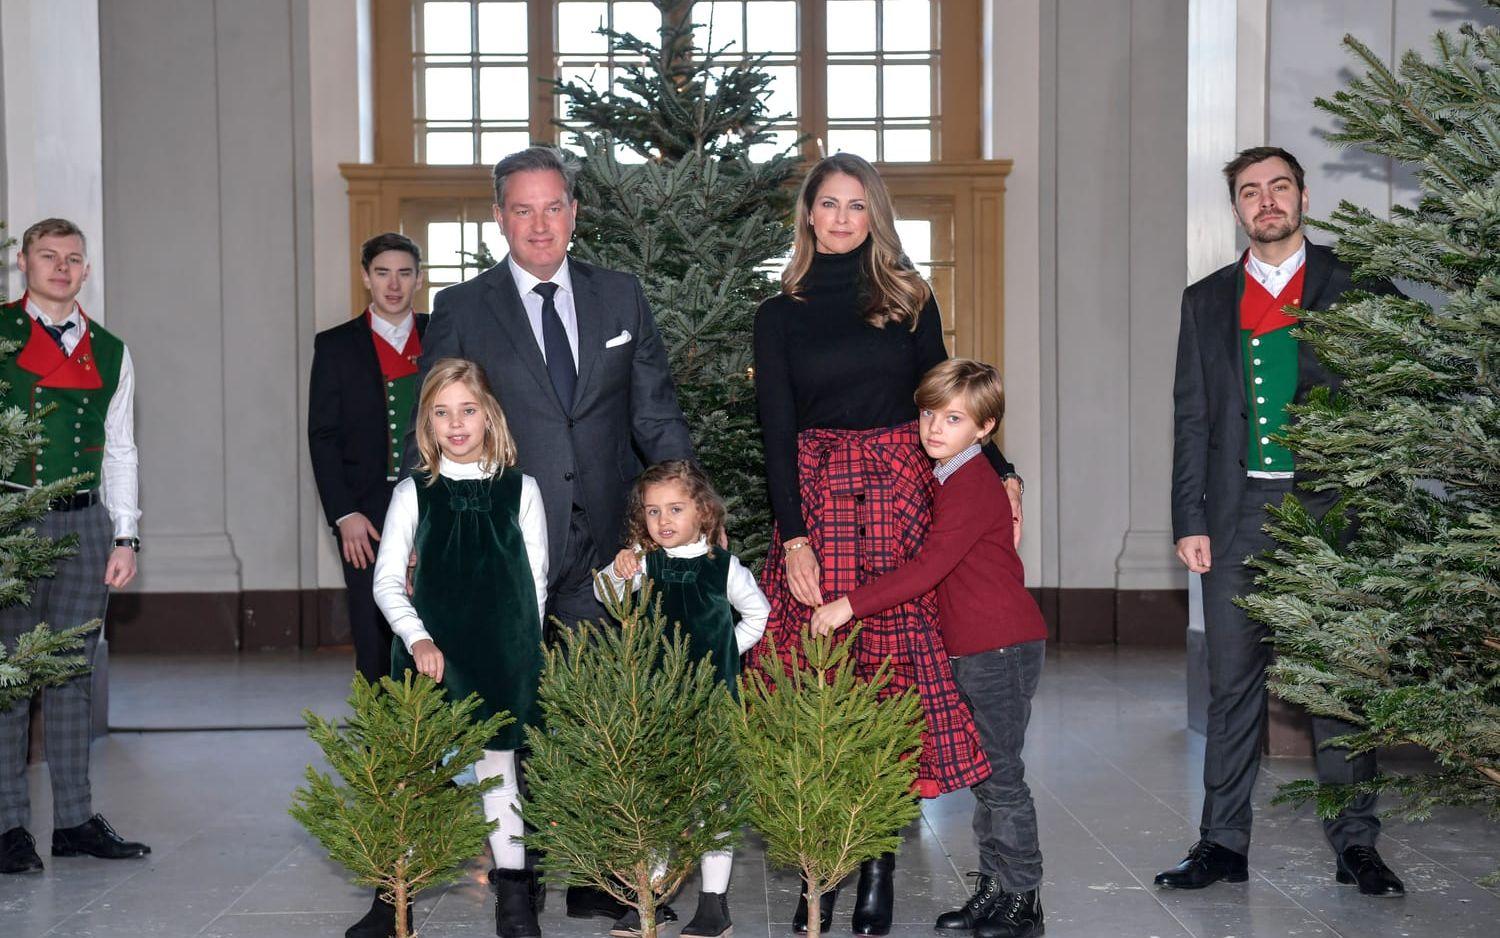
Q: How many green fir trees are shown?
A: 6